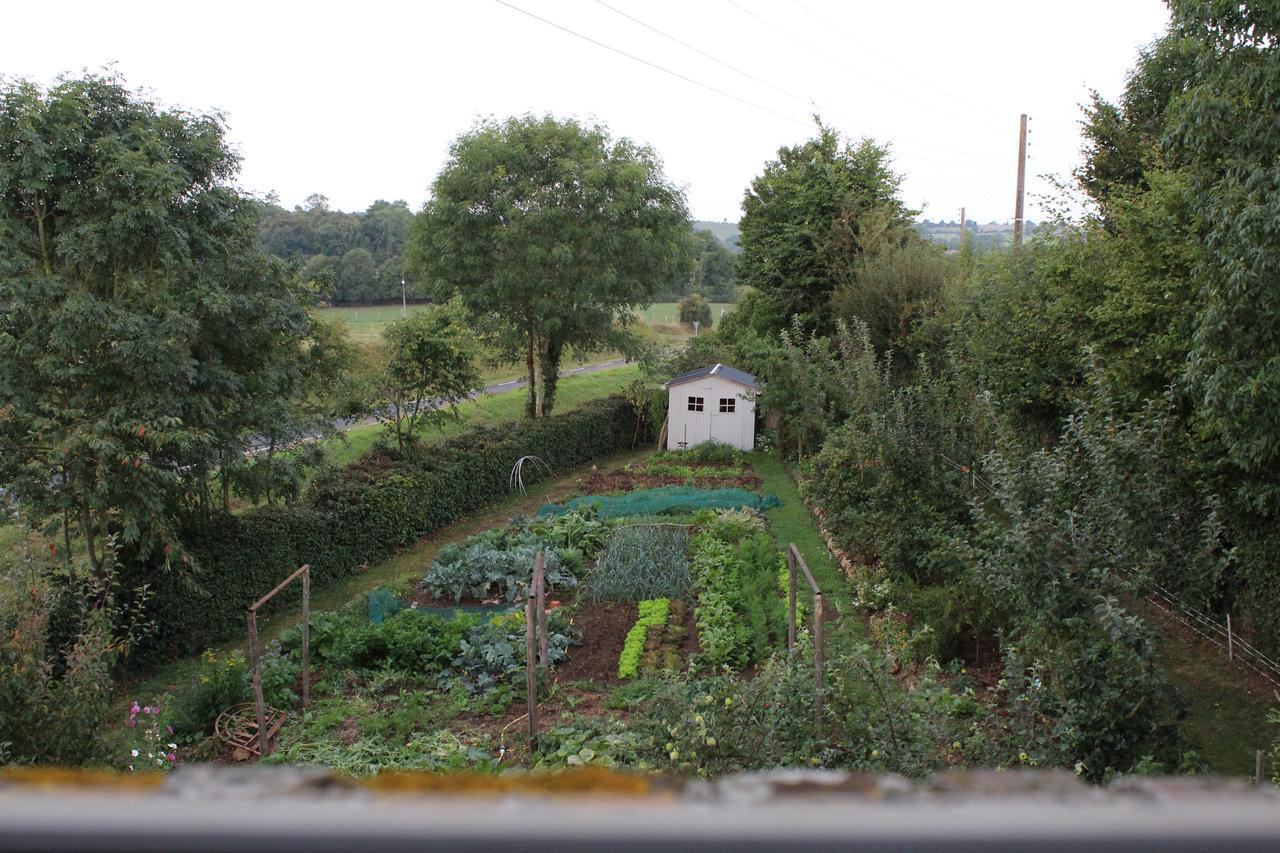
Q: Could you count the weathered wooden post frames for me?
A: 3